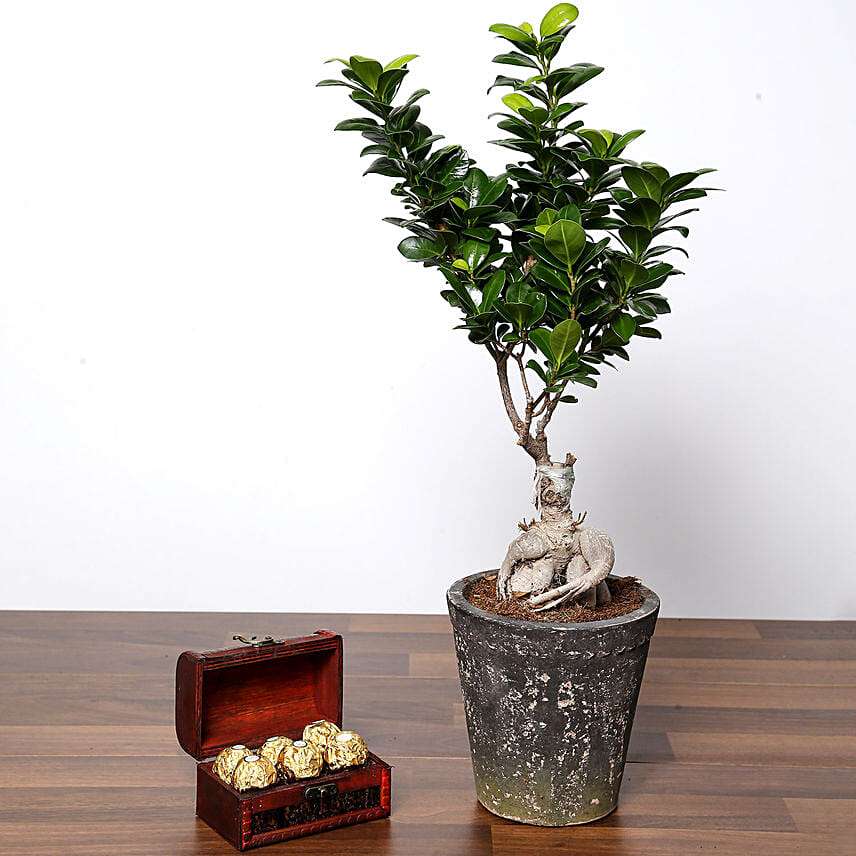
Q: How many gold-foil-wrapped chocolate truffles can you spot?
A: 6